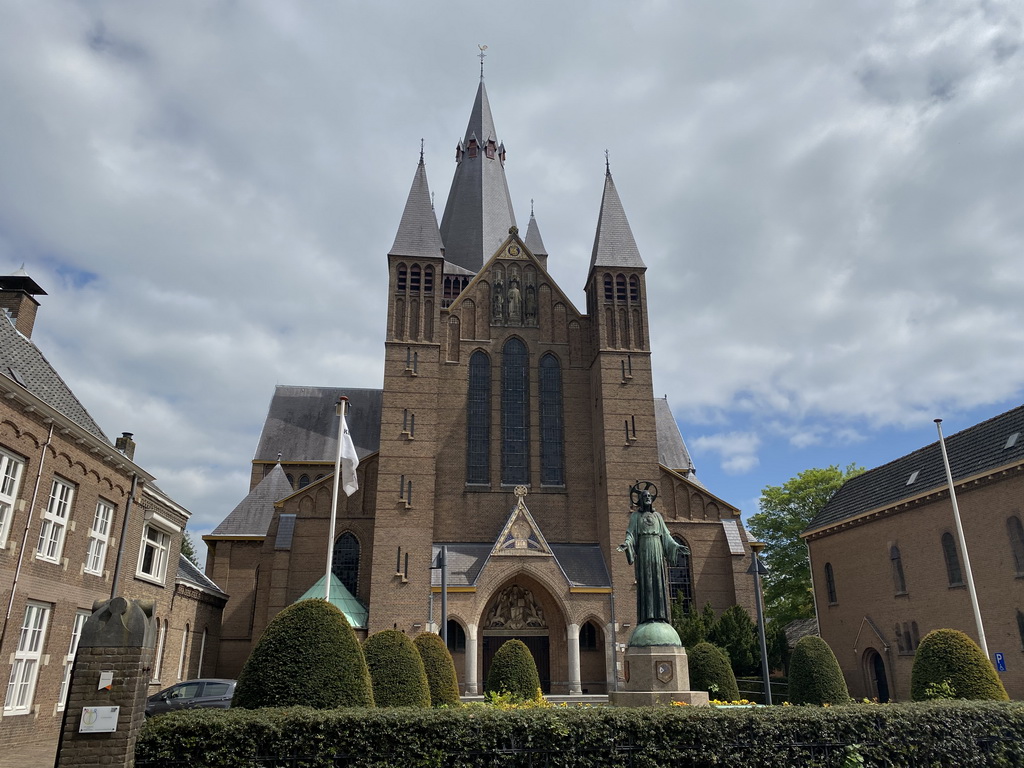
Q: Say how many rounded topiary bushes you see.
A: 7